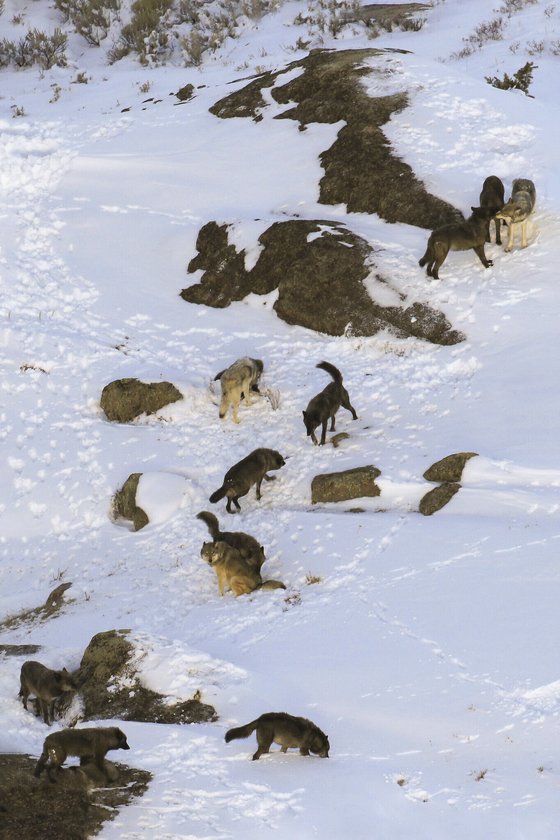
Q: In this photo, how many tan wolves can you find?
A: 3